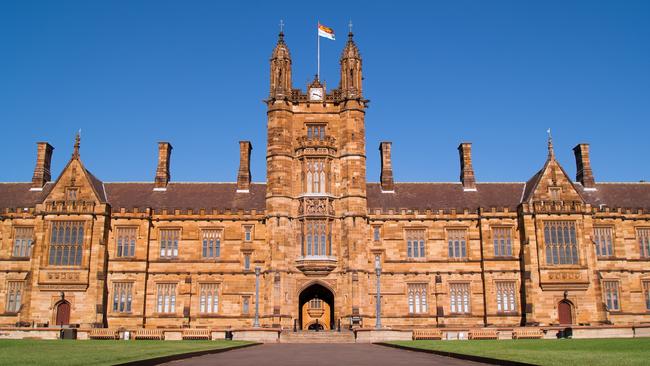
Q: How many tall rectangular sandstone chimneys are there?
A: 6